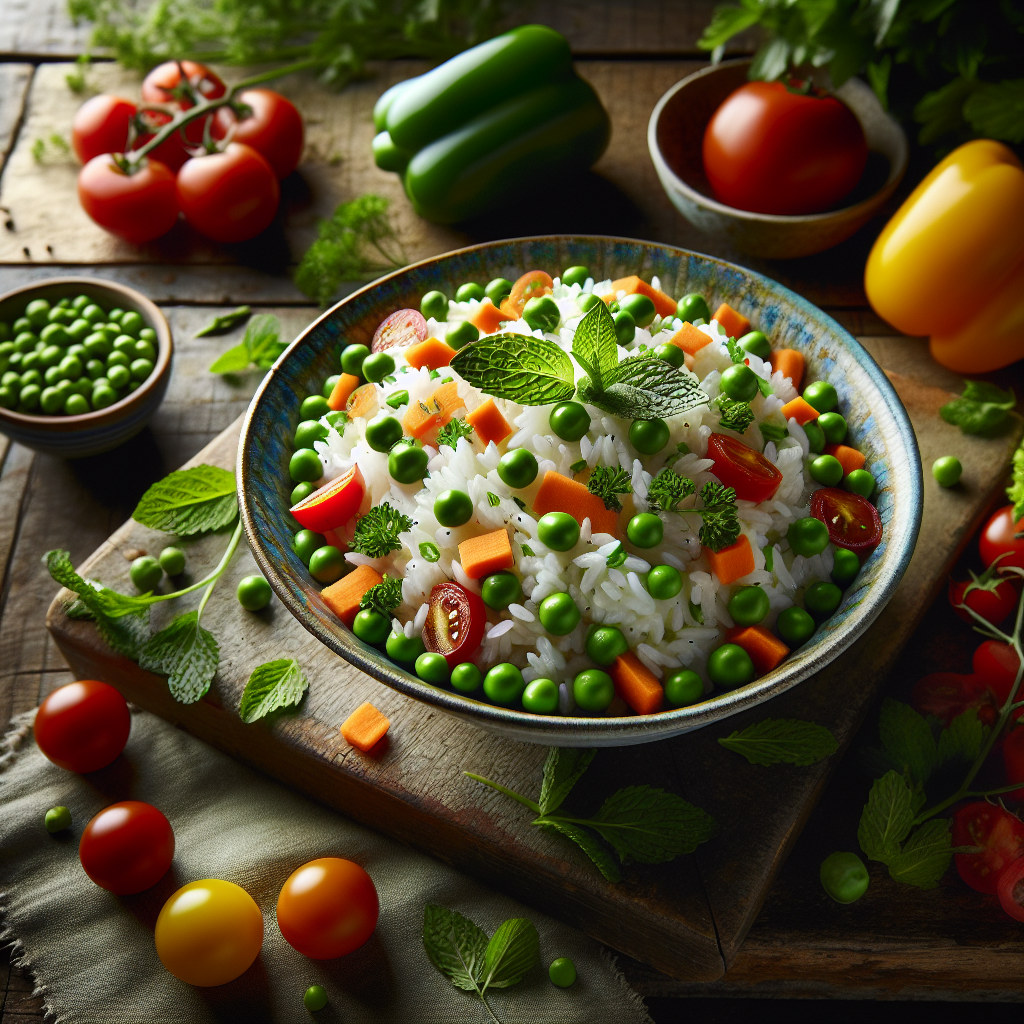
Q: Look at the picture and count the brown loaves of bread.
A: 0